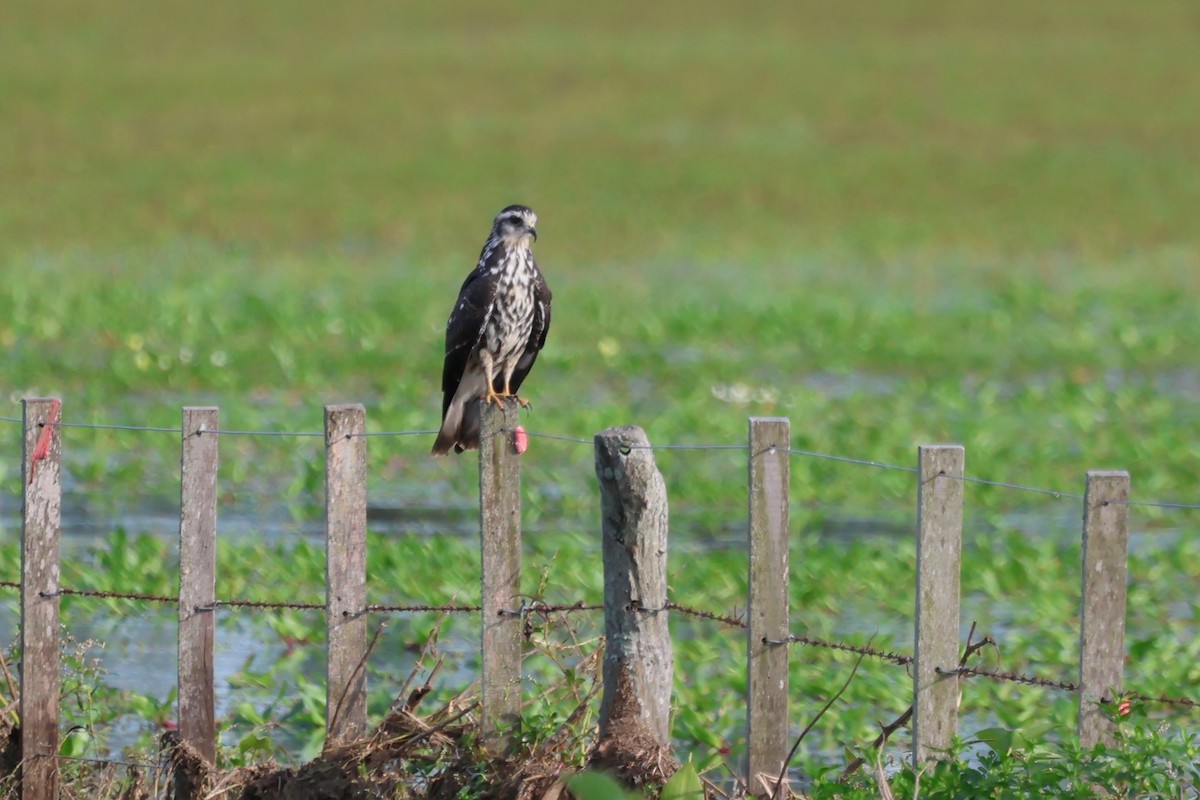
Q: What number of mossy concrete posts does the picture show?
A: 7